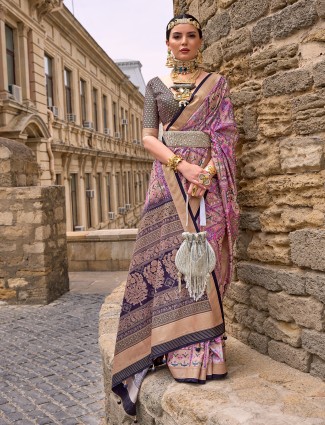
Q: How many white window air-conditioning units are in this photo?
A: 14